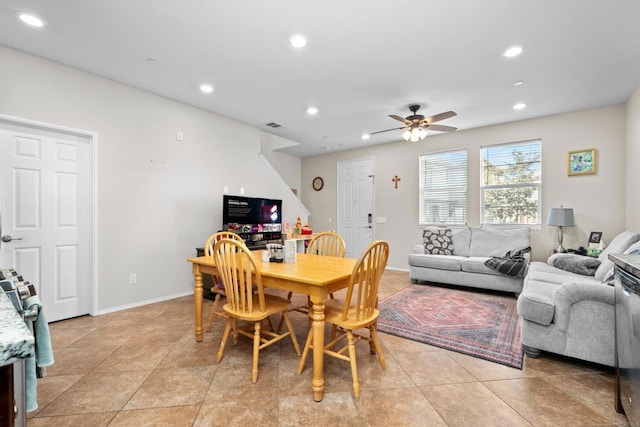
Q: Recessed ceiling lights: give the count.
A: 7